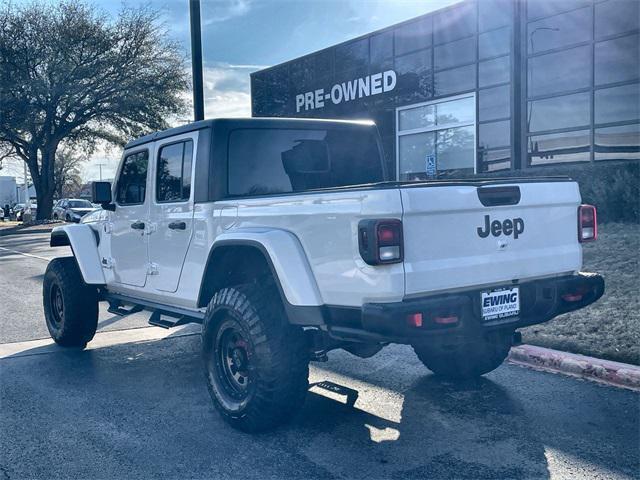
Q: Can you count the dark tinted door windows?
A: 2